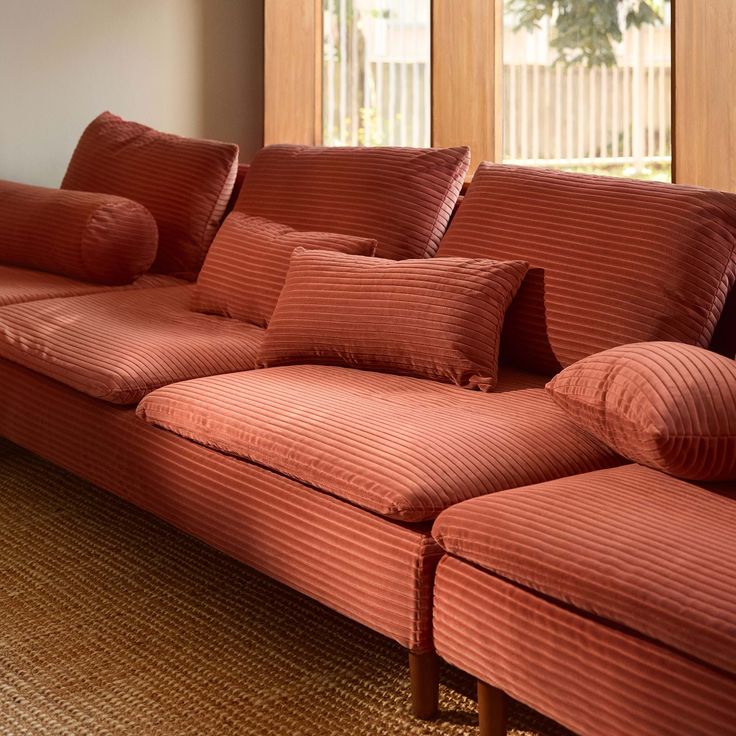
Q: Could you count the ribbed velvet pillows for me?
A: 7